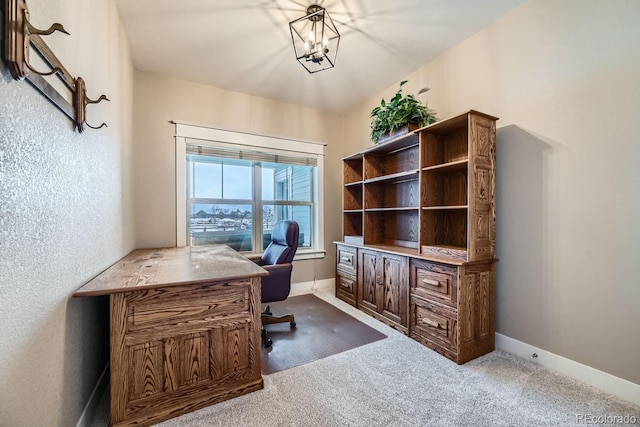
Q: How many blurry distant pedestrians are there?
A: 0